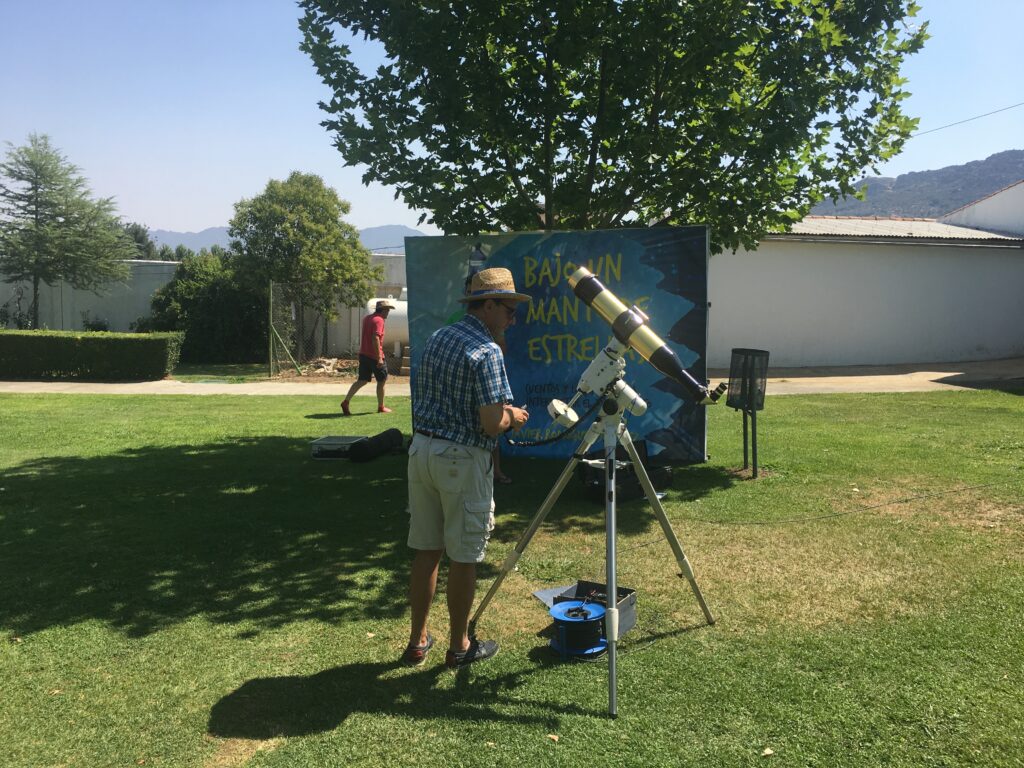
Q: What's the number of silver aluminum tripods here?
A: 1